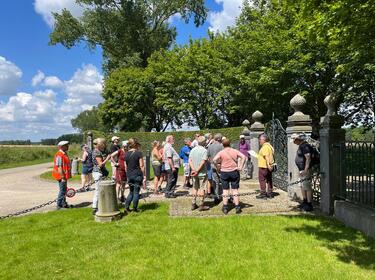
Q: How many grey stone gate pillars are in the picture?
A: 4